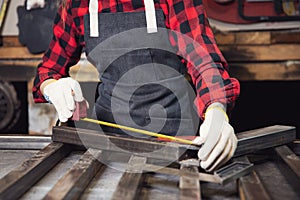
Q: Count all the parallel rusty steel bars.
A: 6